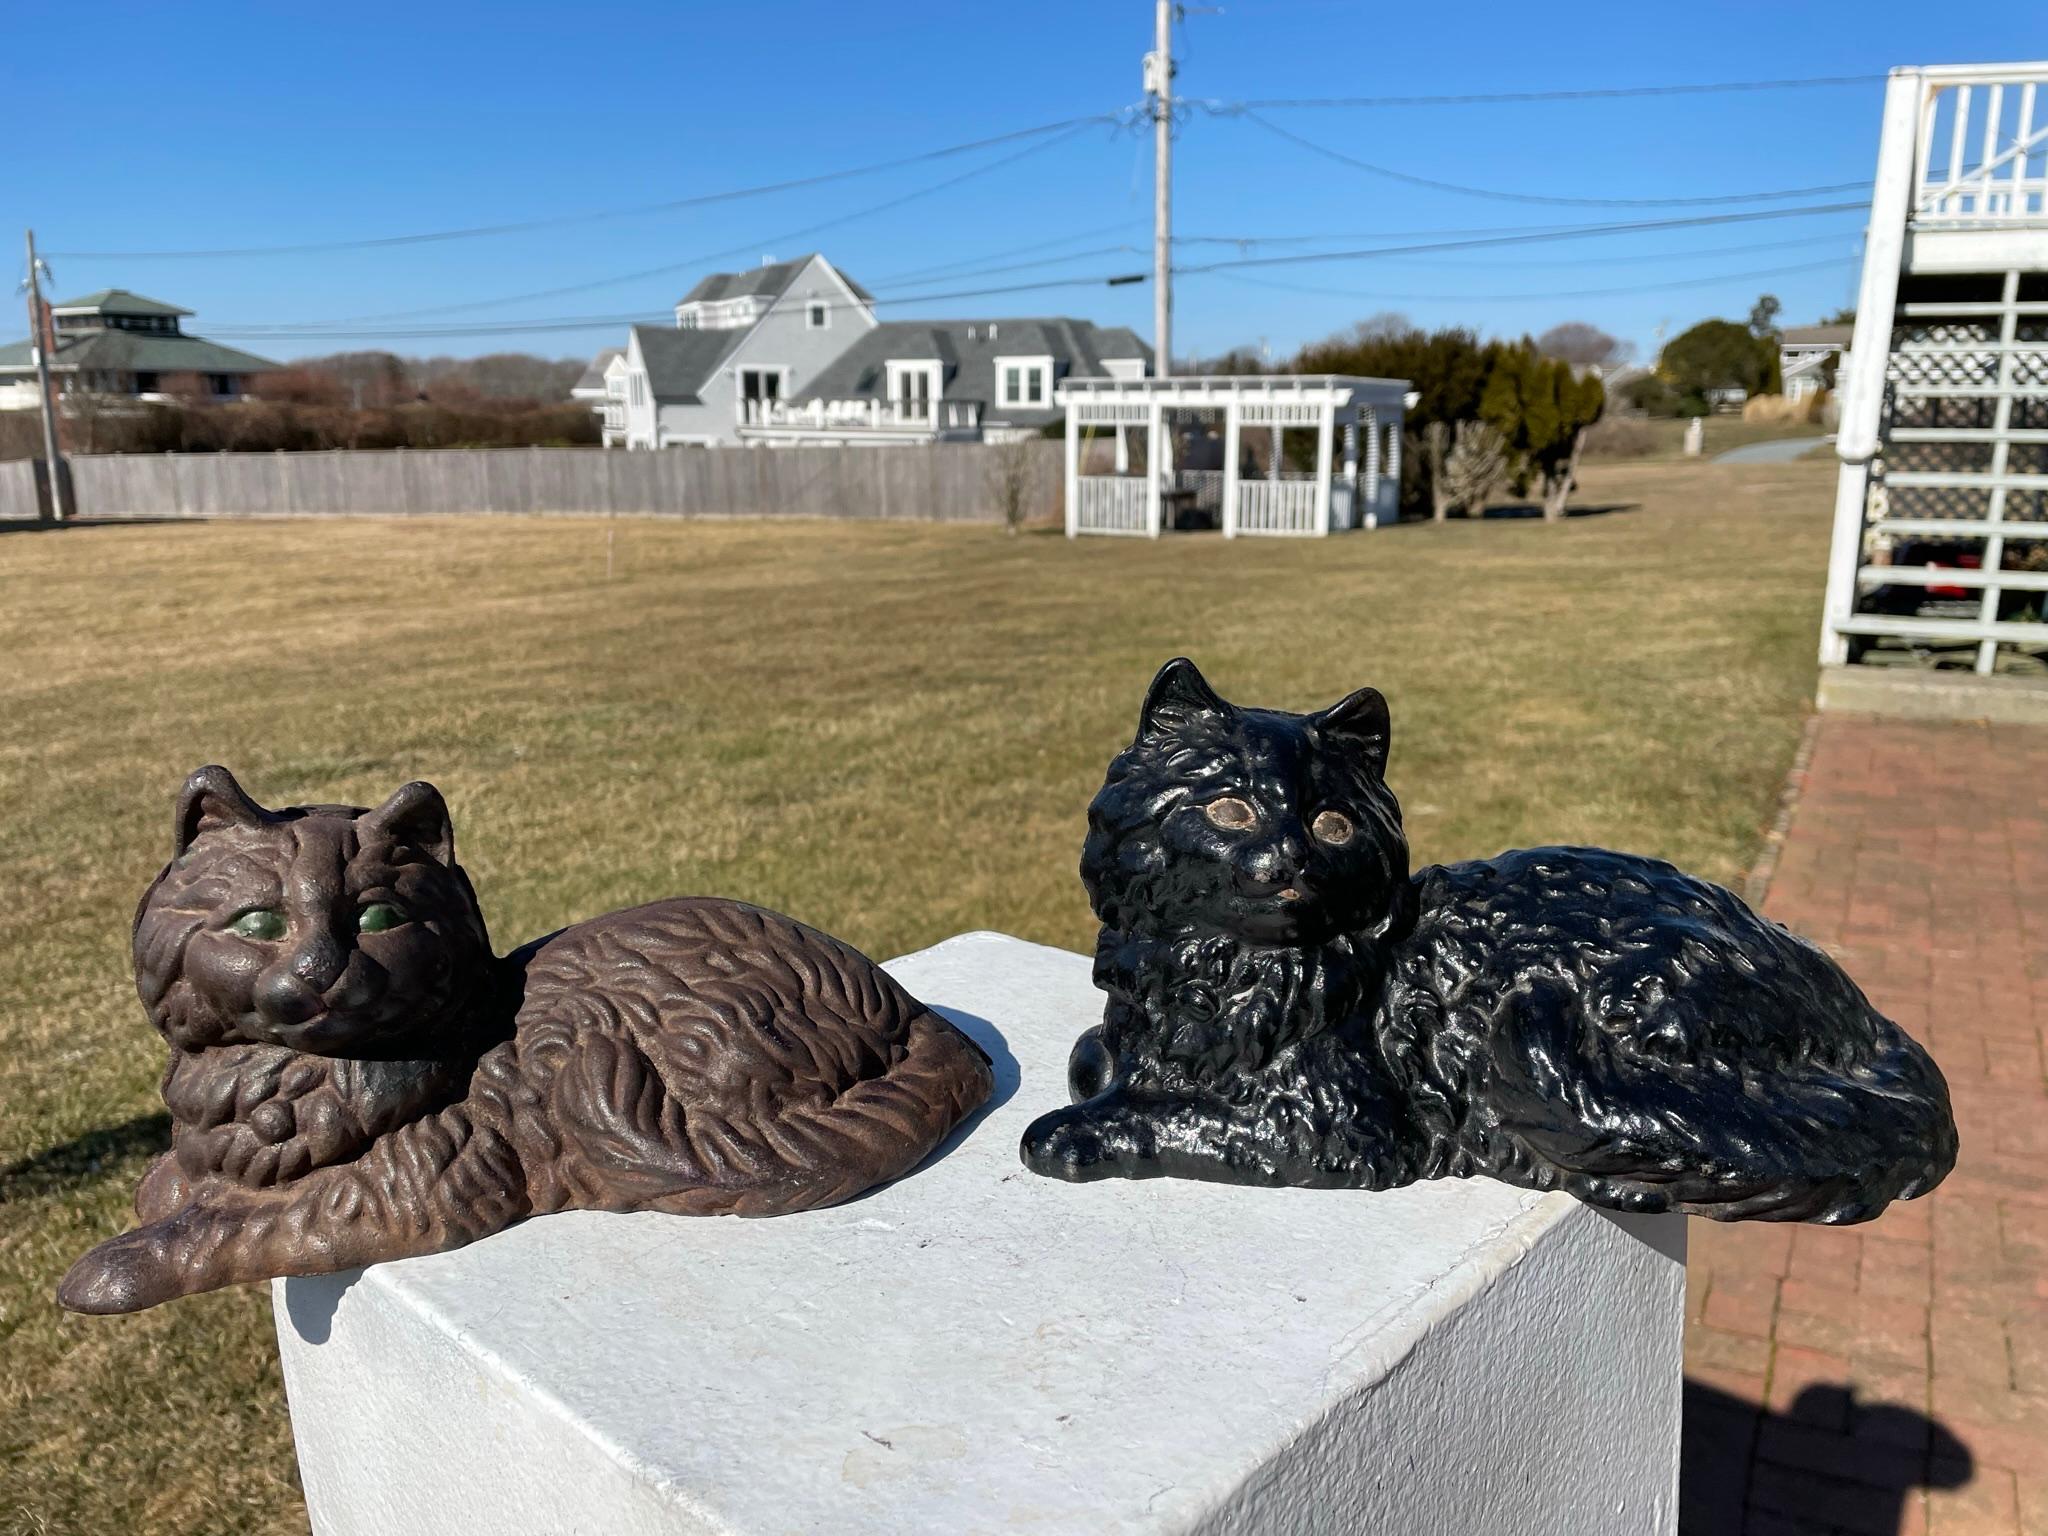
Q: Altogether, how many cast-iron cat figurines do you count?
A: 2